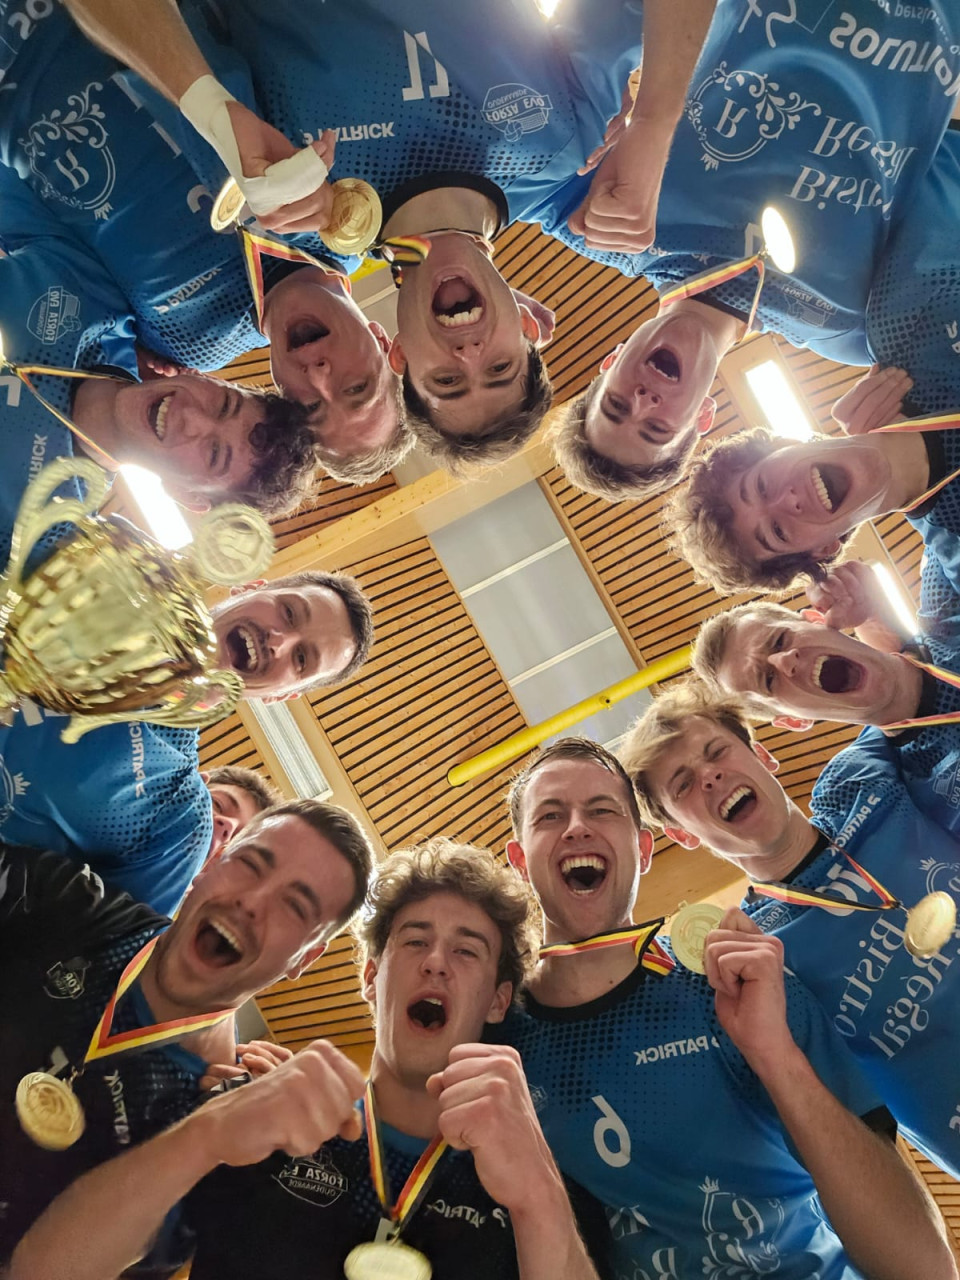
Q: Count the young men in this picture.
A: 12